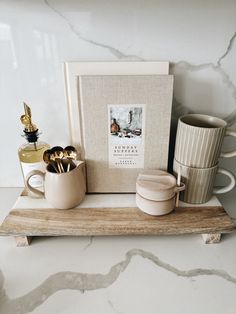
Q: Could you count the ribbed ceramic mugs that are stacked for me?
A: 2